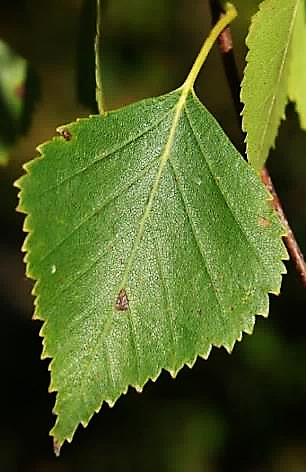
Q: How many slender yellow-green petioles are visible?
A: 1